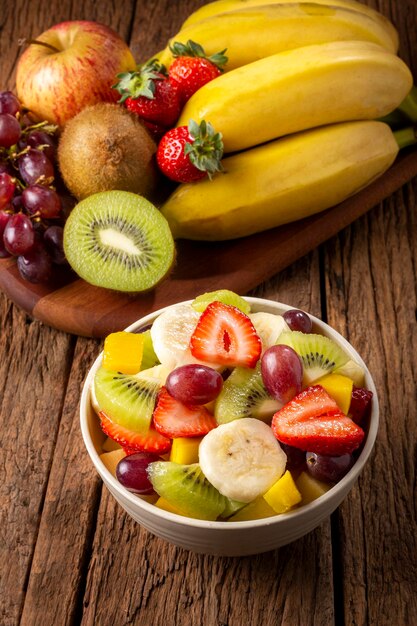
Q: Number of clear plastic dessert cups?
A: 0